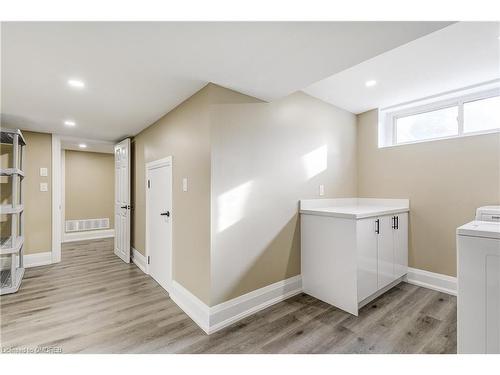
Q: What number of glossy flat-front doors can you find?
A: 3